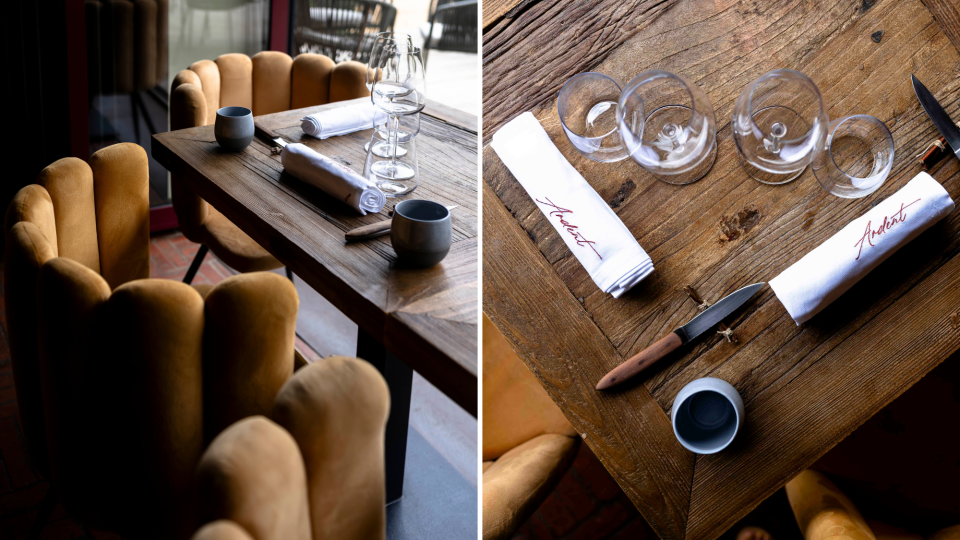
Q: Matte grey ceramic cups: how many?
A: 3